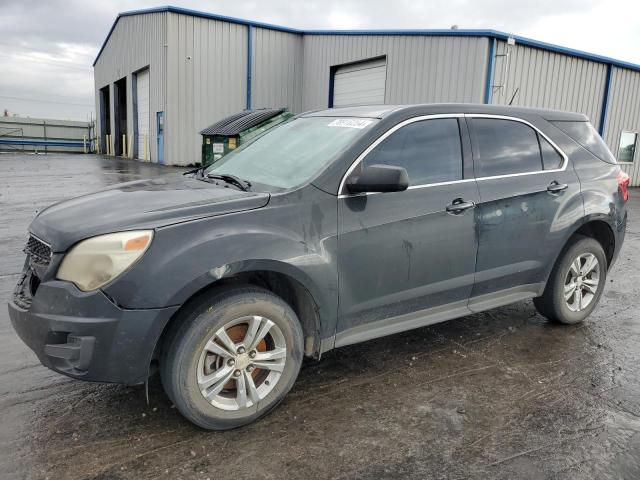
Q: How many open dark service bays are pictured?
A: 2